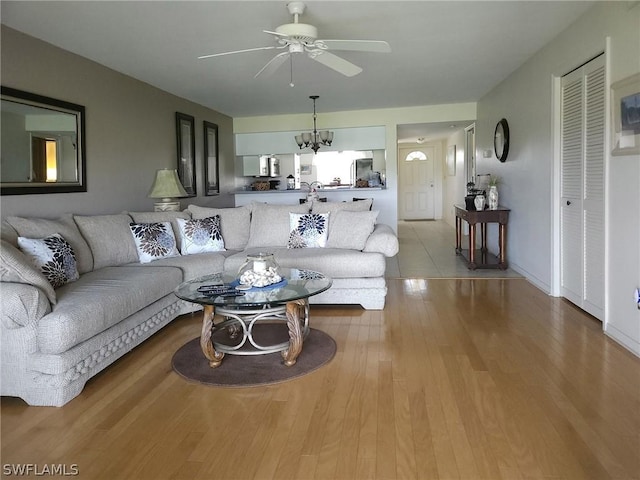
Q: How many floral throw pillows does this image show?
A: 4